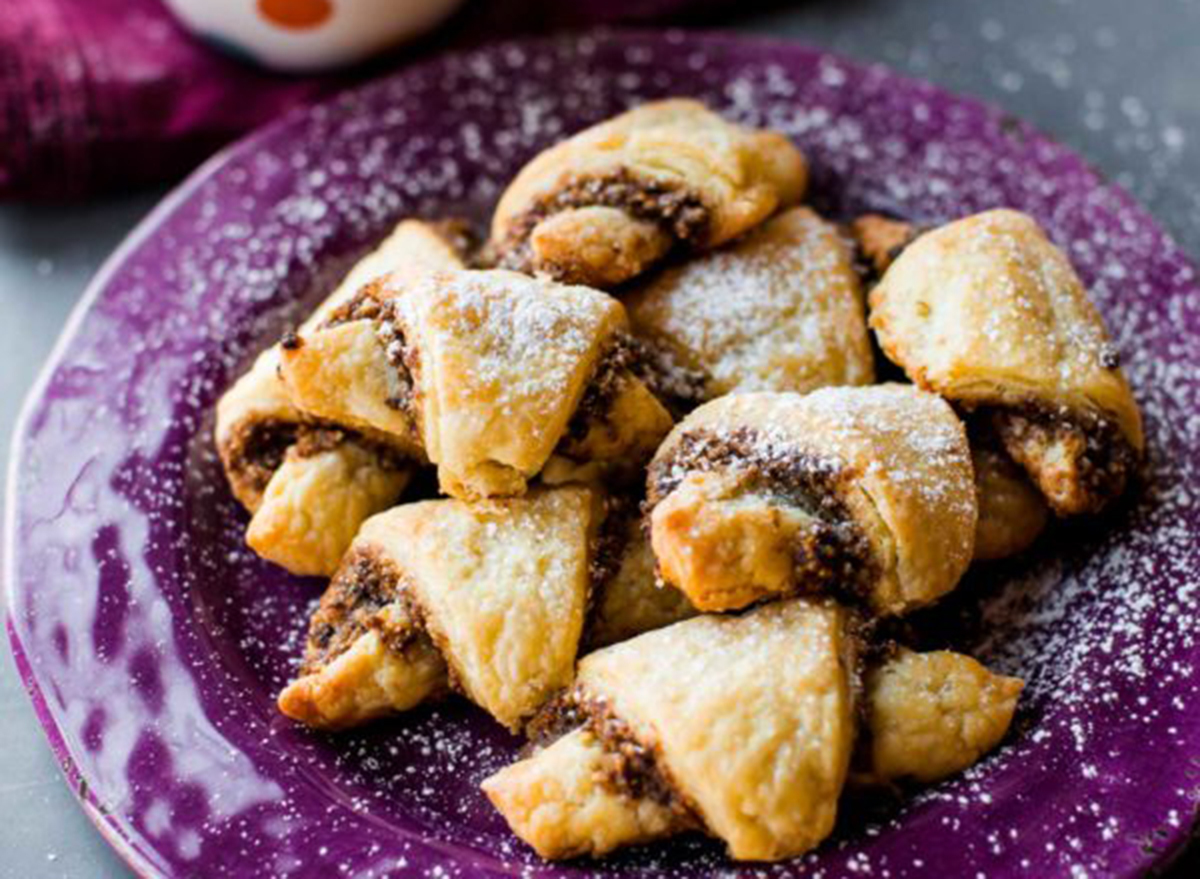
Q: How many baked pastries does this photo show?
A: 8